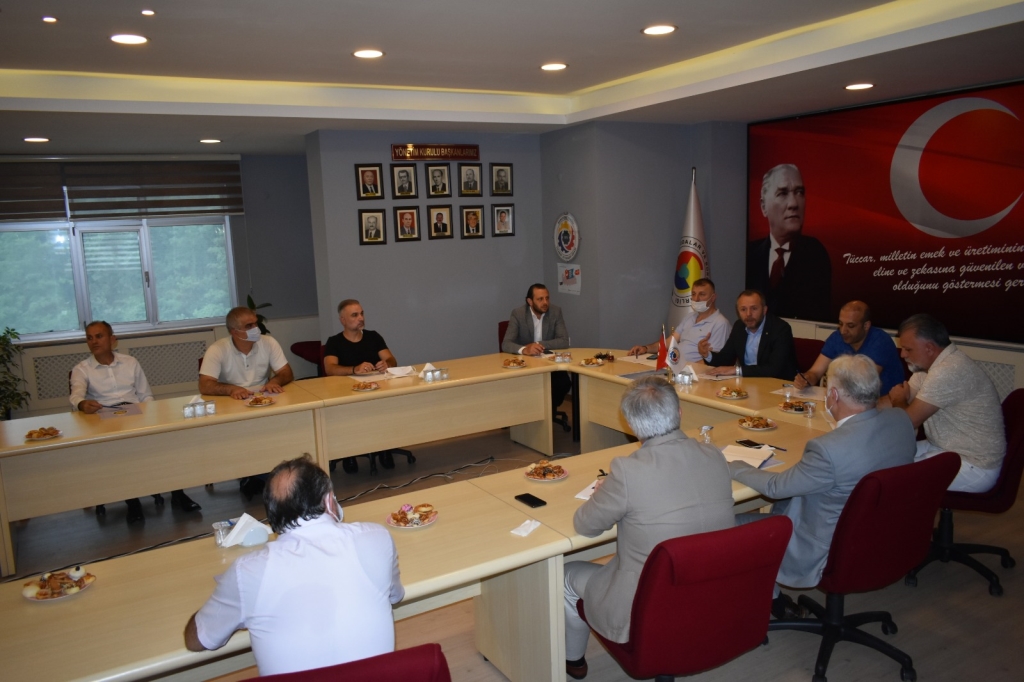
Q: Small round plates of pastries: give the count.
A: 11